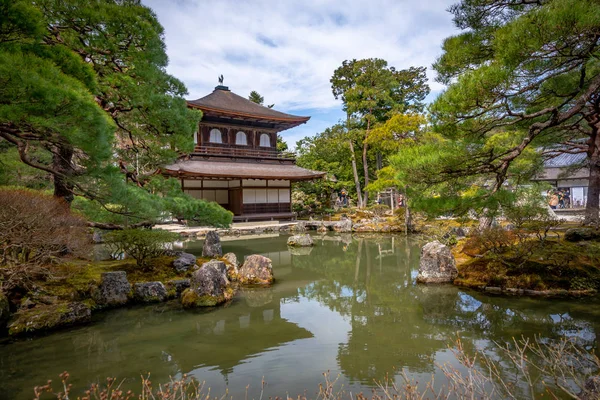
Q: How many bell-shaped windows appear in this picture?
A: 3